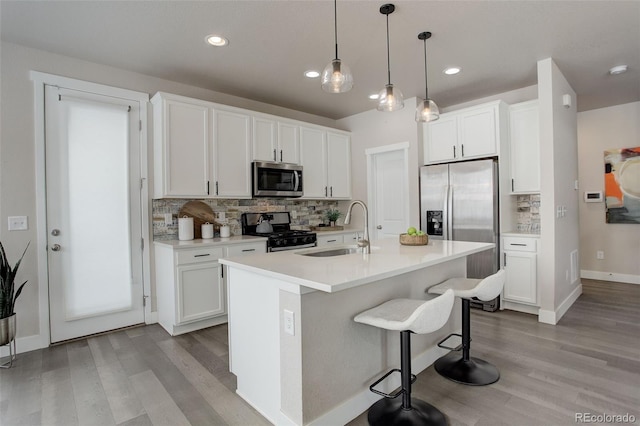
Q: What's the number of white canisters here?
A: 3